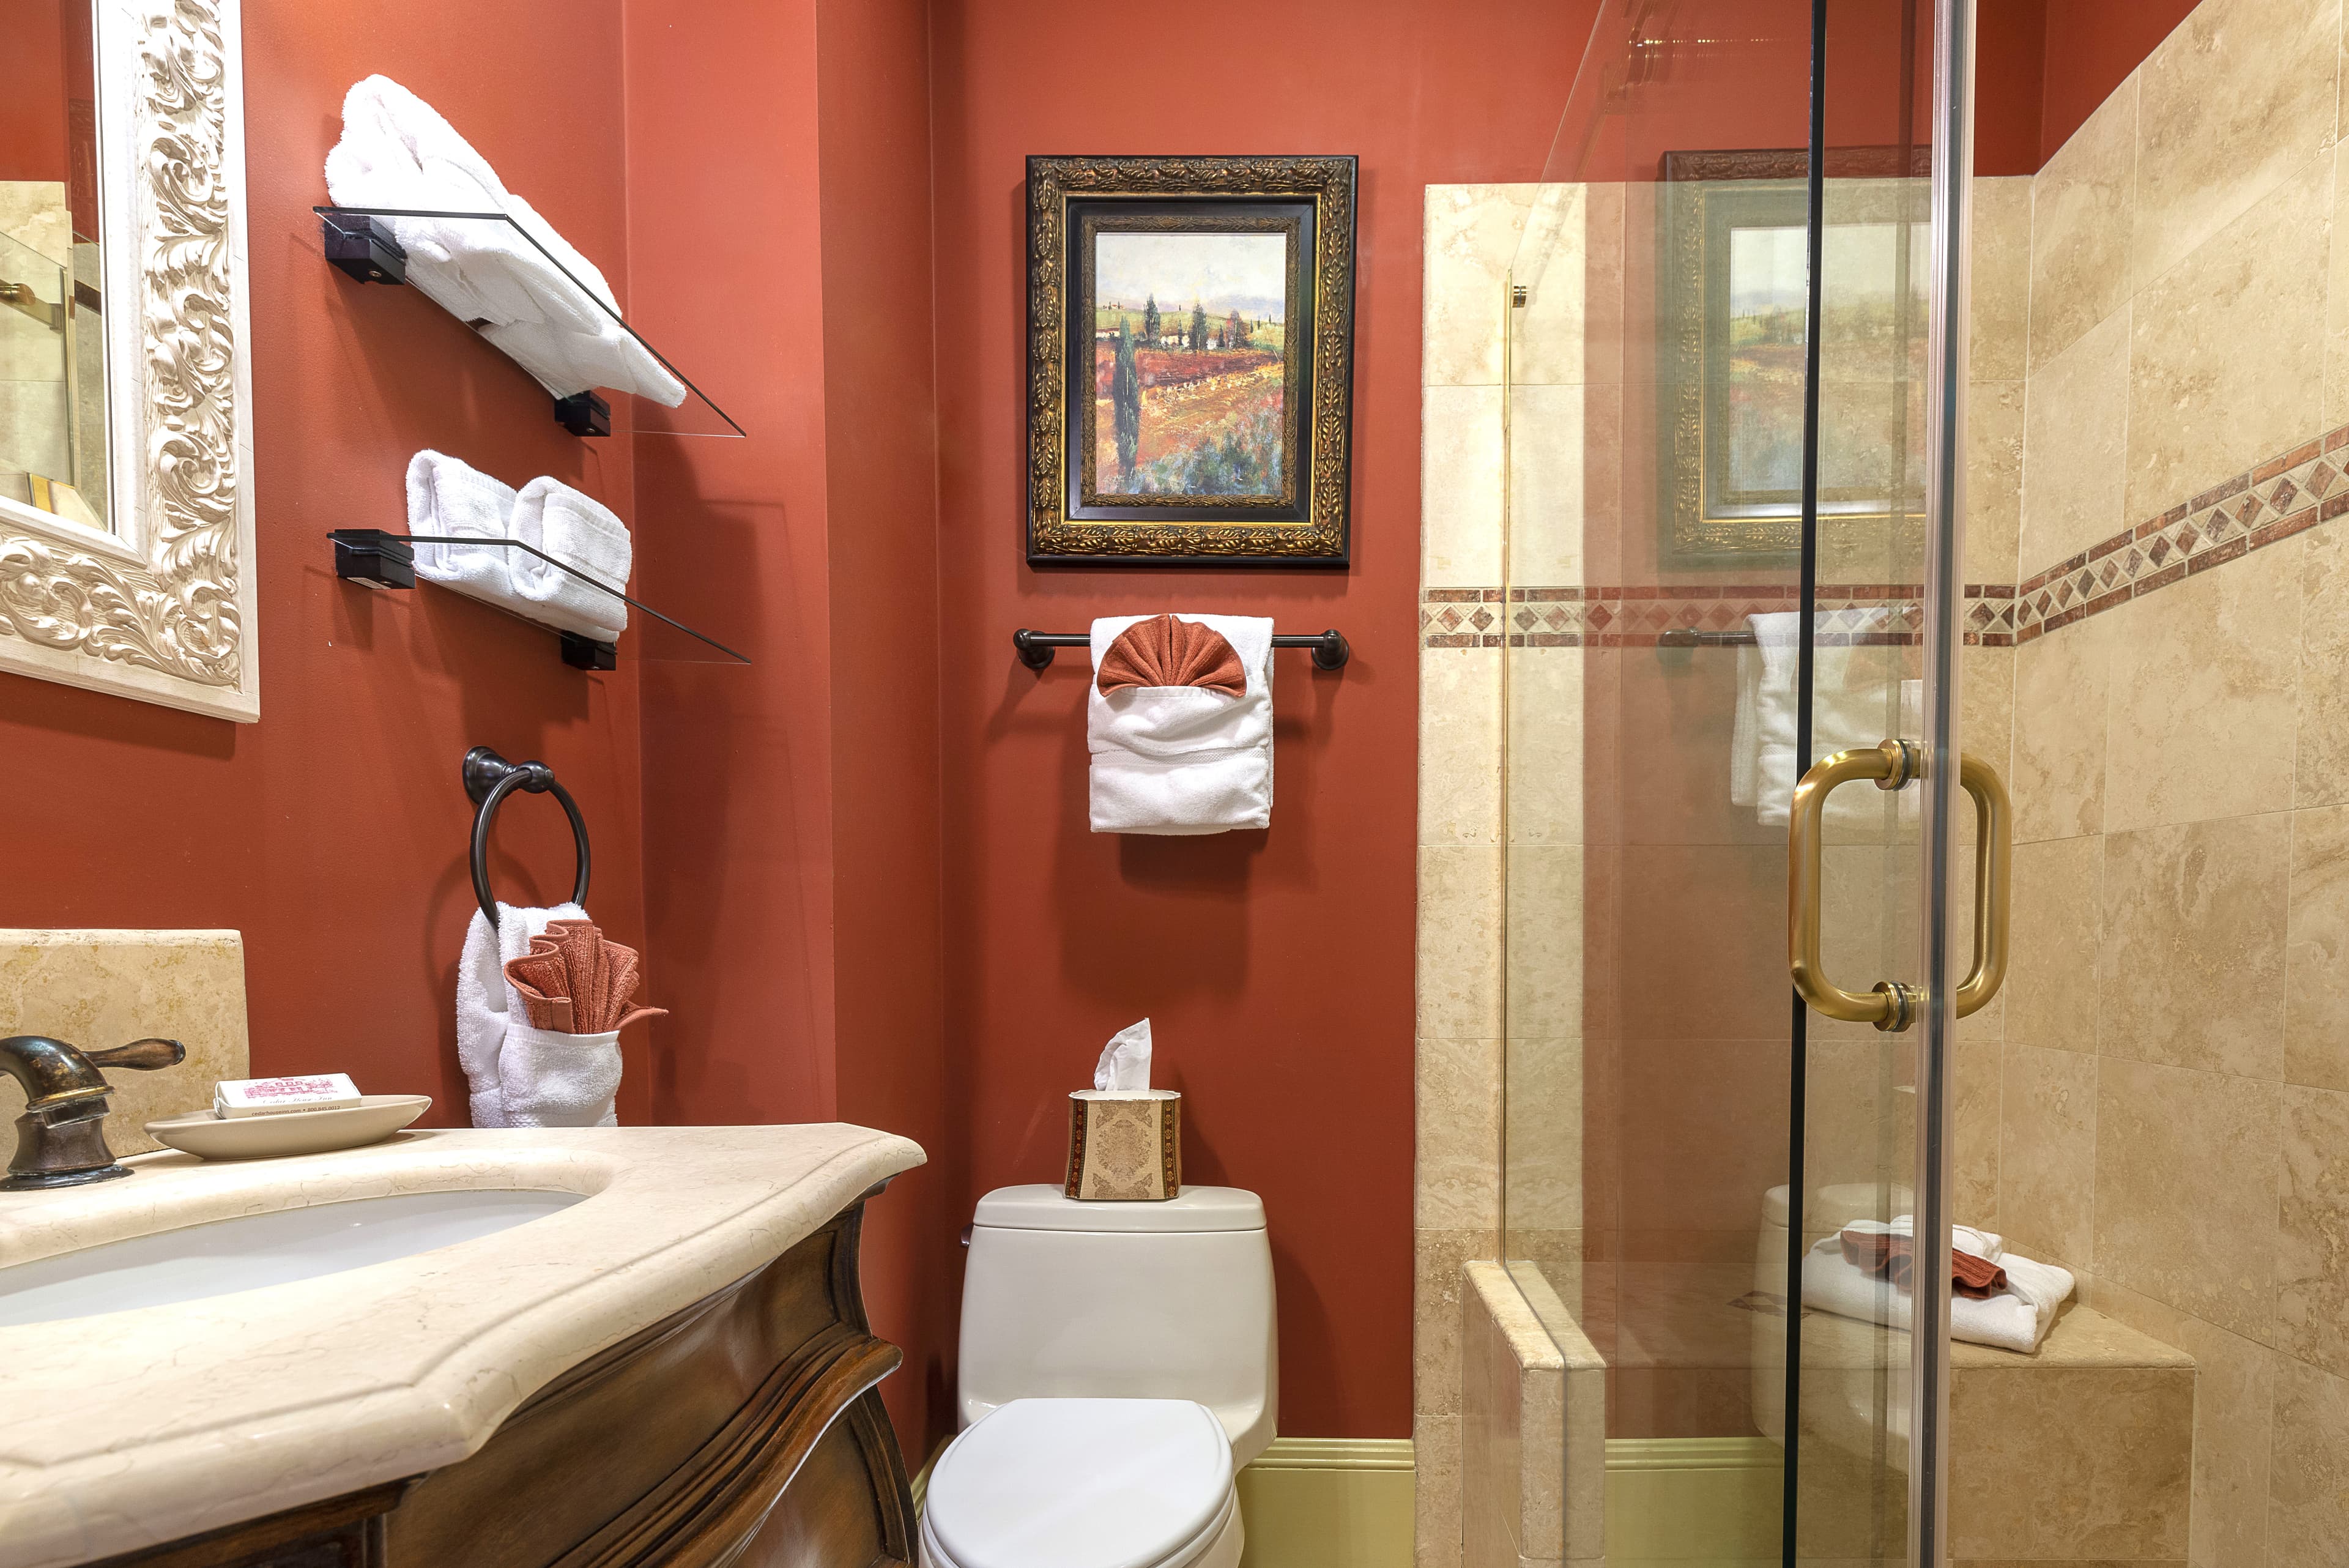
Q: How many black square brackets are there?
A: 4